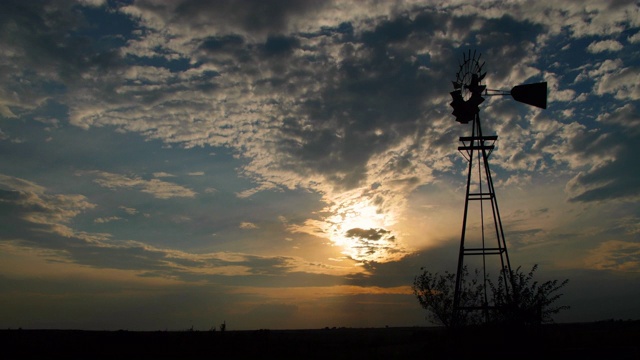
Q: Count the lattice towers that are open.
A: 1